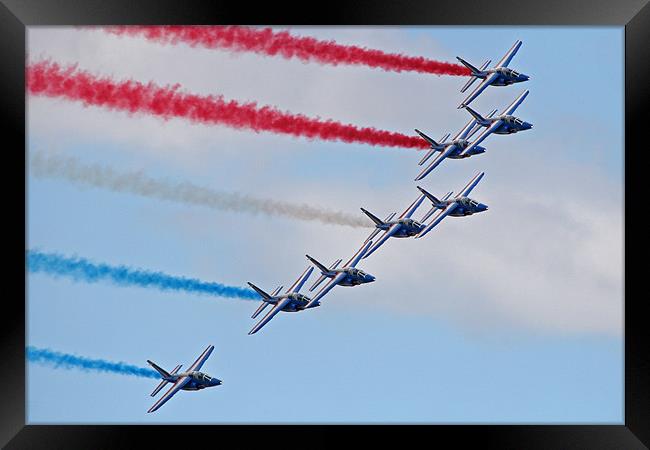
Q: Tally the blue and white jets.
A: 8